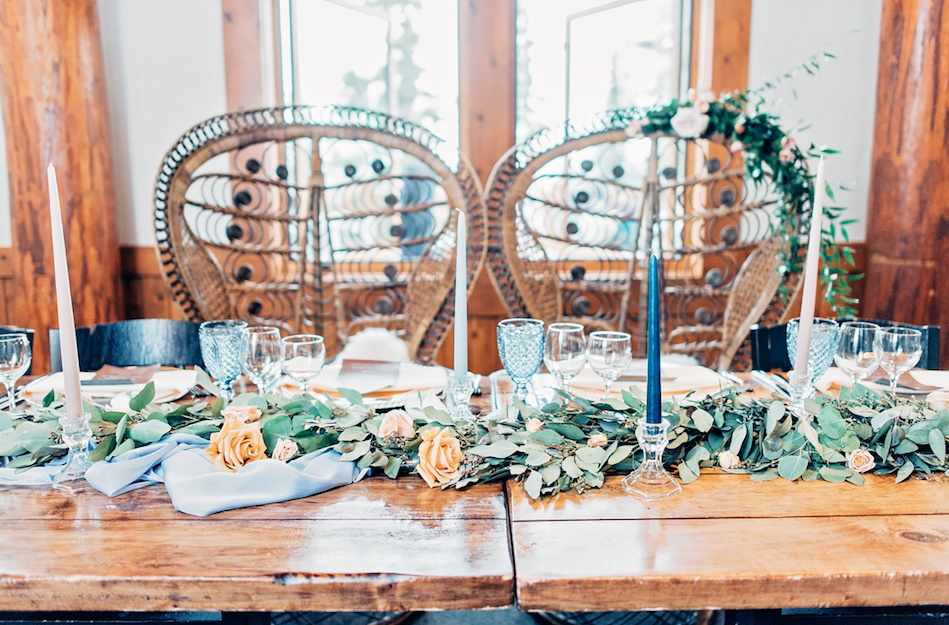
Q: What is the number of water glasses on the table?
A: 3